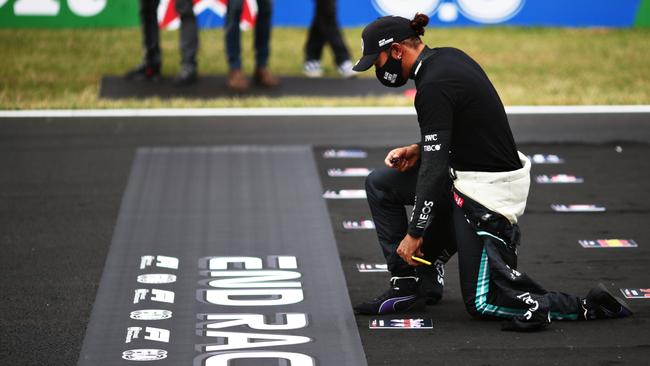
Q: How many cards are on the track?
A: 11